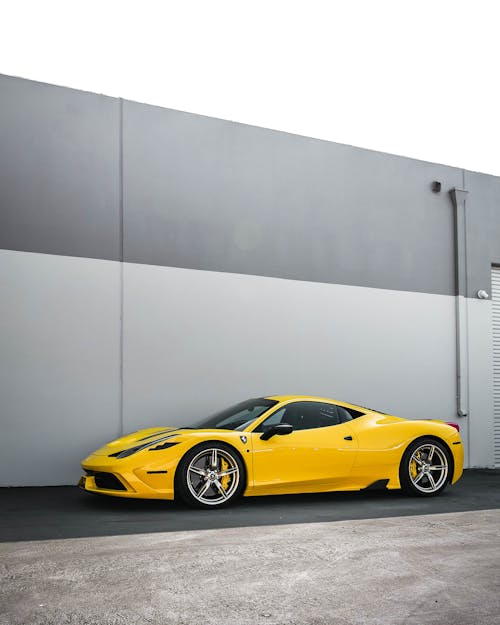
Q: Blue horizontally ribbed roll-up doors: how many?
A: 0